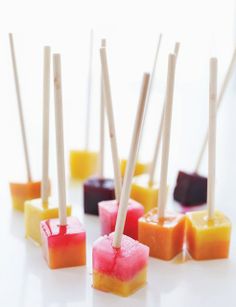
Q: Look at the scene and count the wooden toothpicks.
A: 12